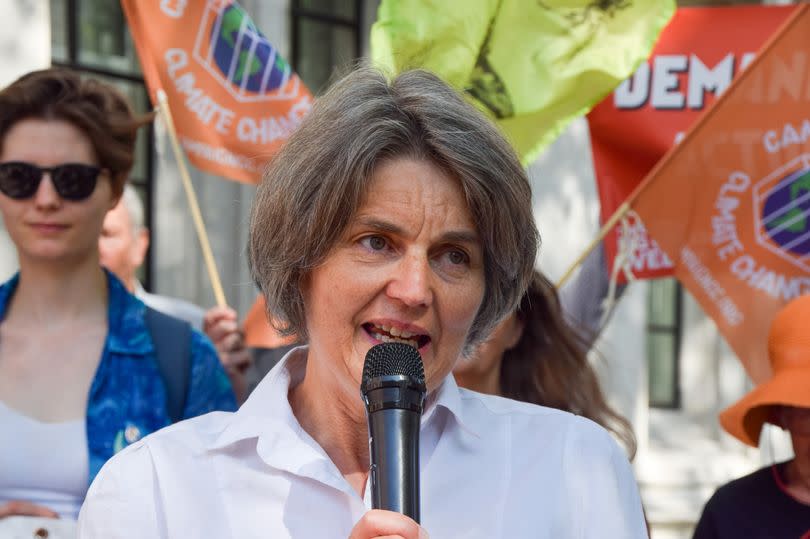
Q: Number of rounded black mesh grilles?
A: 1